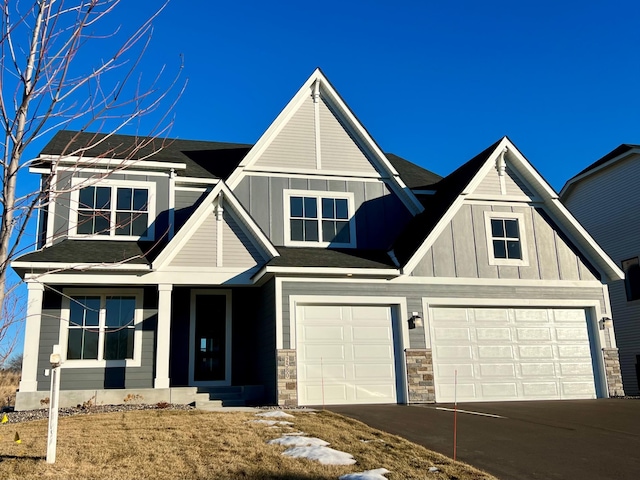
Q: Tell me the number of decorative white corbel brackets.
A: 3